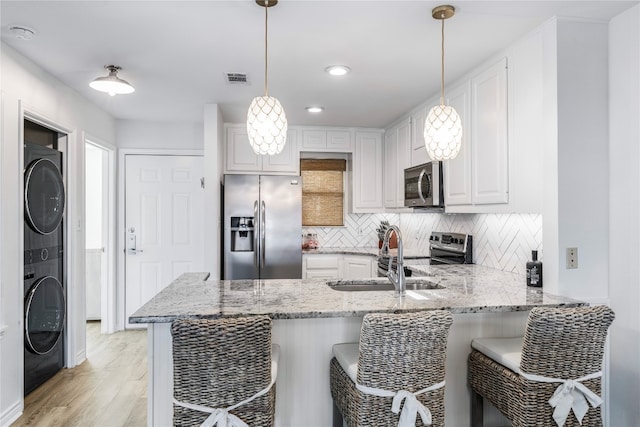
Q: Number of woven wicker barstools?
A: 3